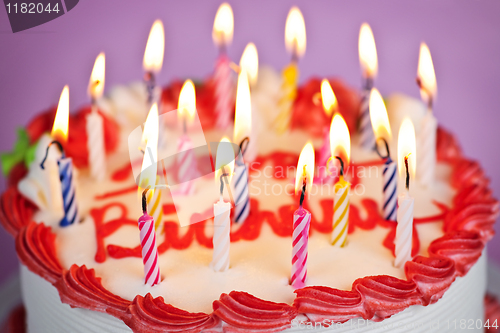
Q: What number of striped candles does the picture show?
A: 13